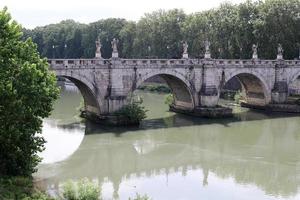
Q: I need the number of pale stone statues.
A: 6